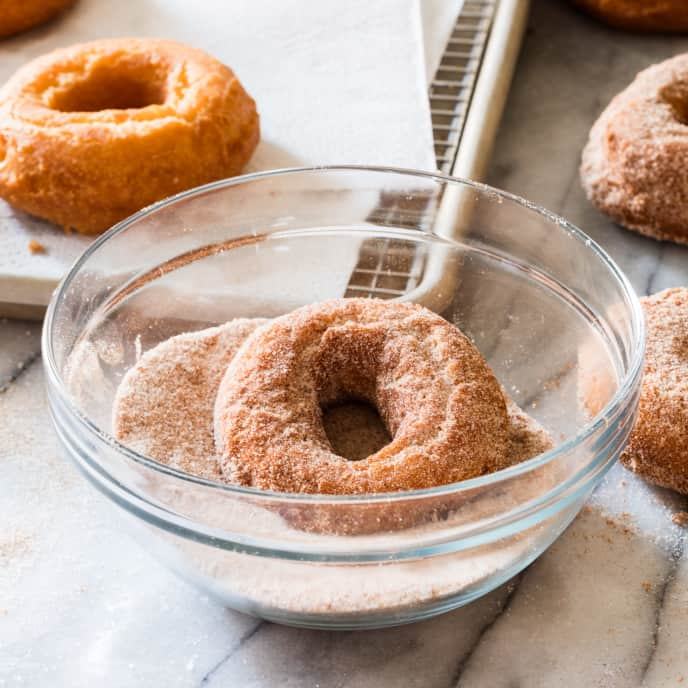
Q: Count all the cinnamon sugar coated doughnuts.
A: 3